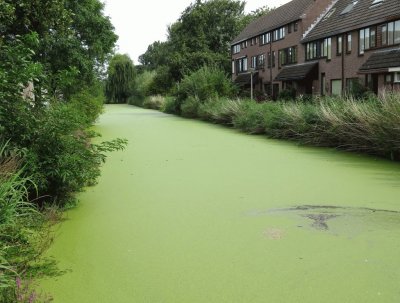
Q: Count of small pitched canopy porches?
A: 3